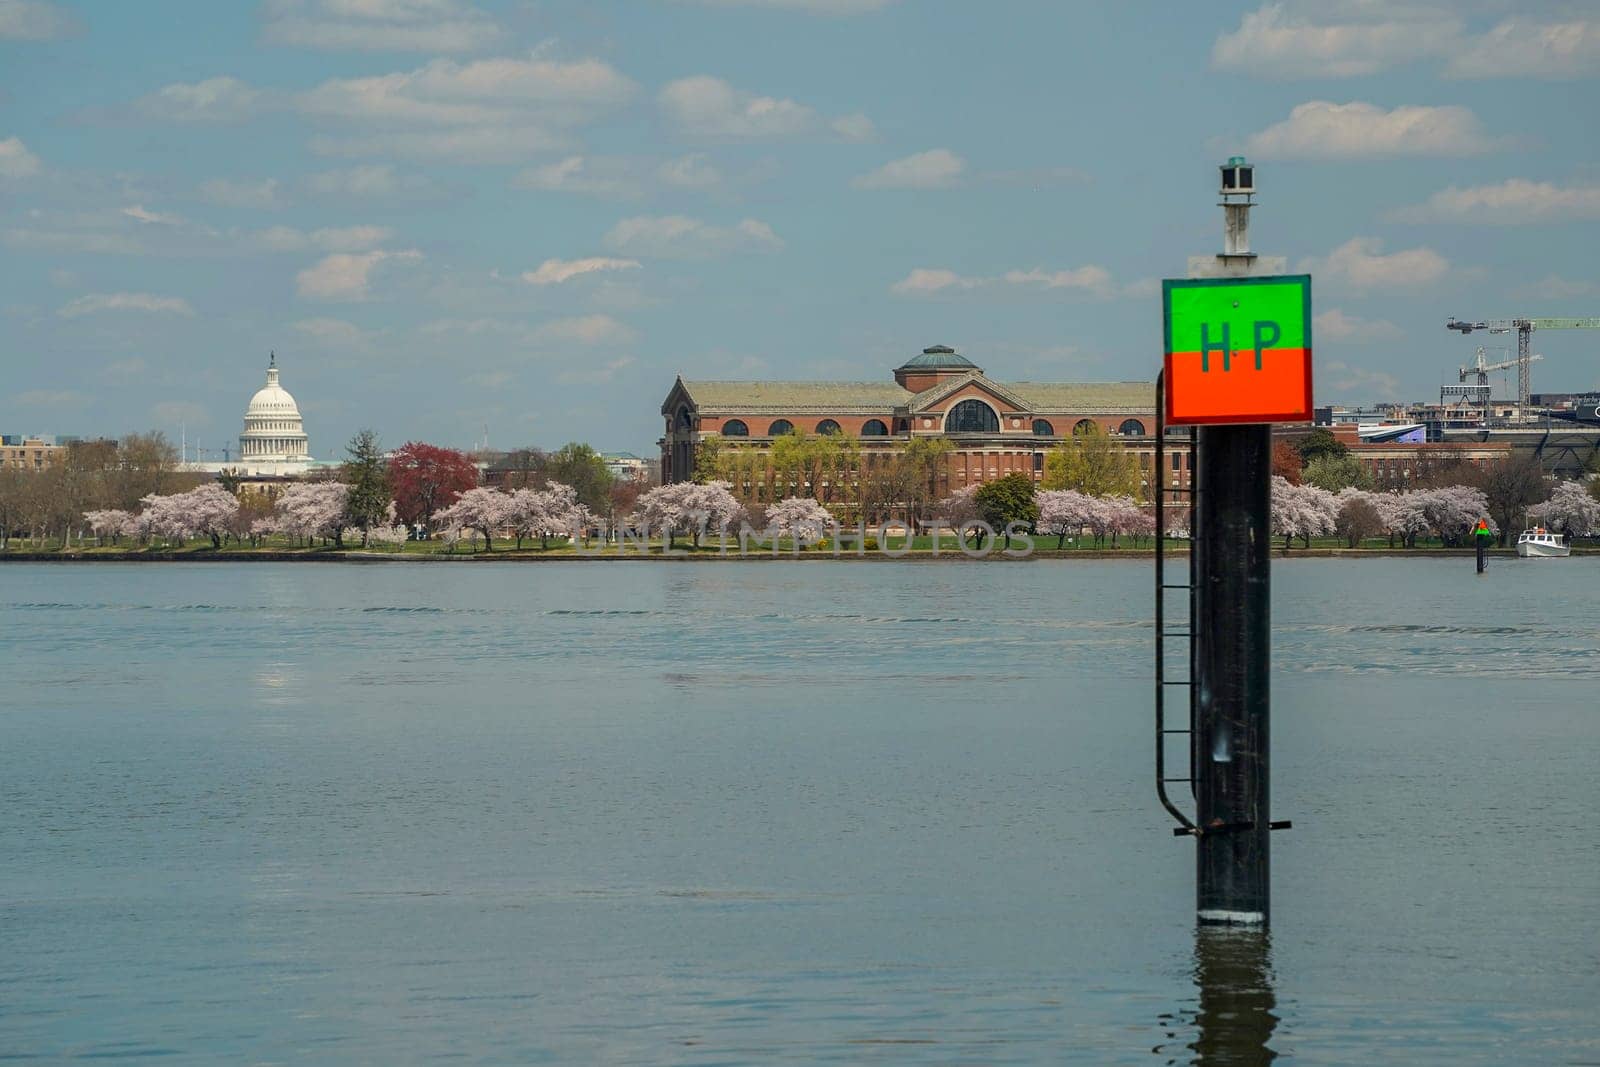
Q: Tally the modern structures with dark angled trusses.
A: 1